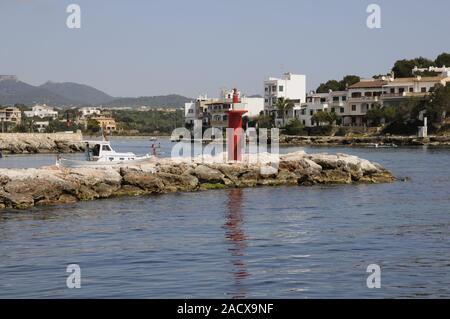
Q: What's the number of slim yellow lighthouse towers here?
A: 0